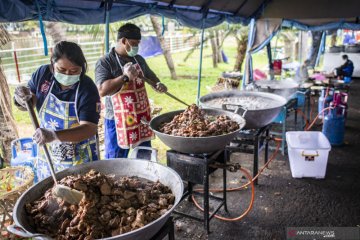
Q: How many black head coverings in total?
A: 1